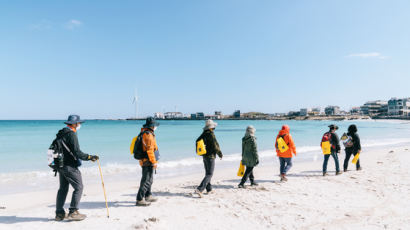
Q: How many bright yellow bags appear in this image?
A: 6